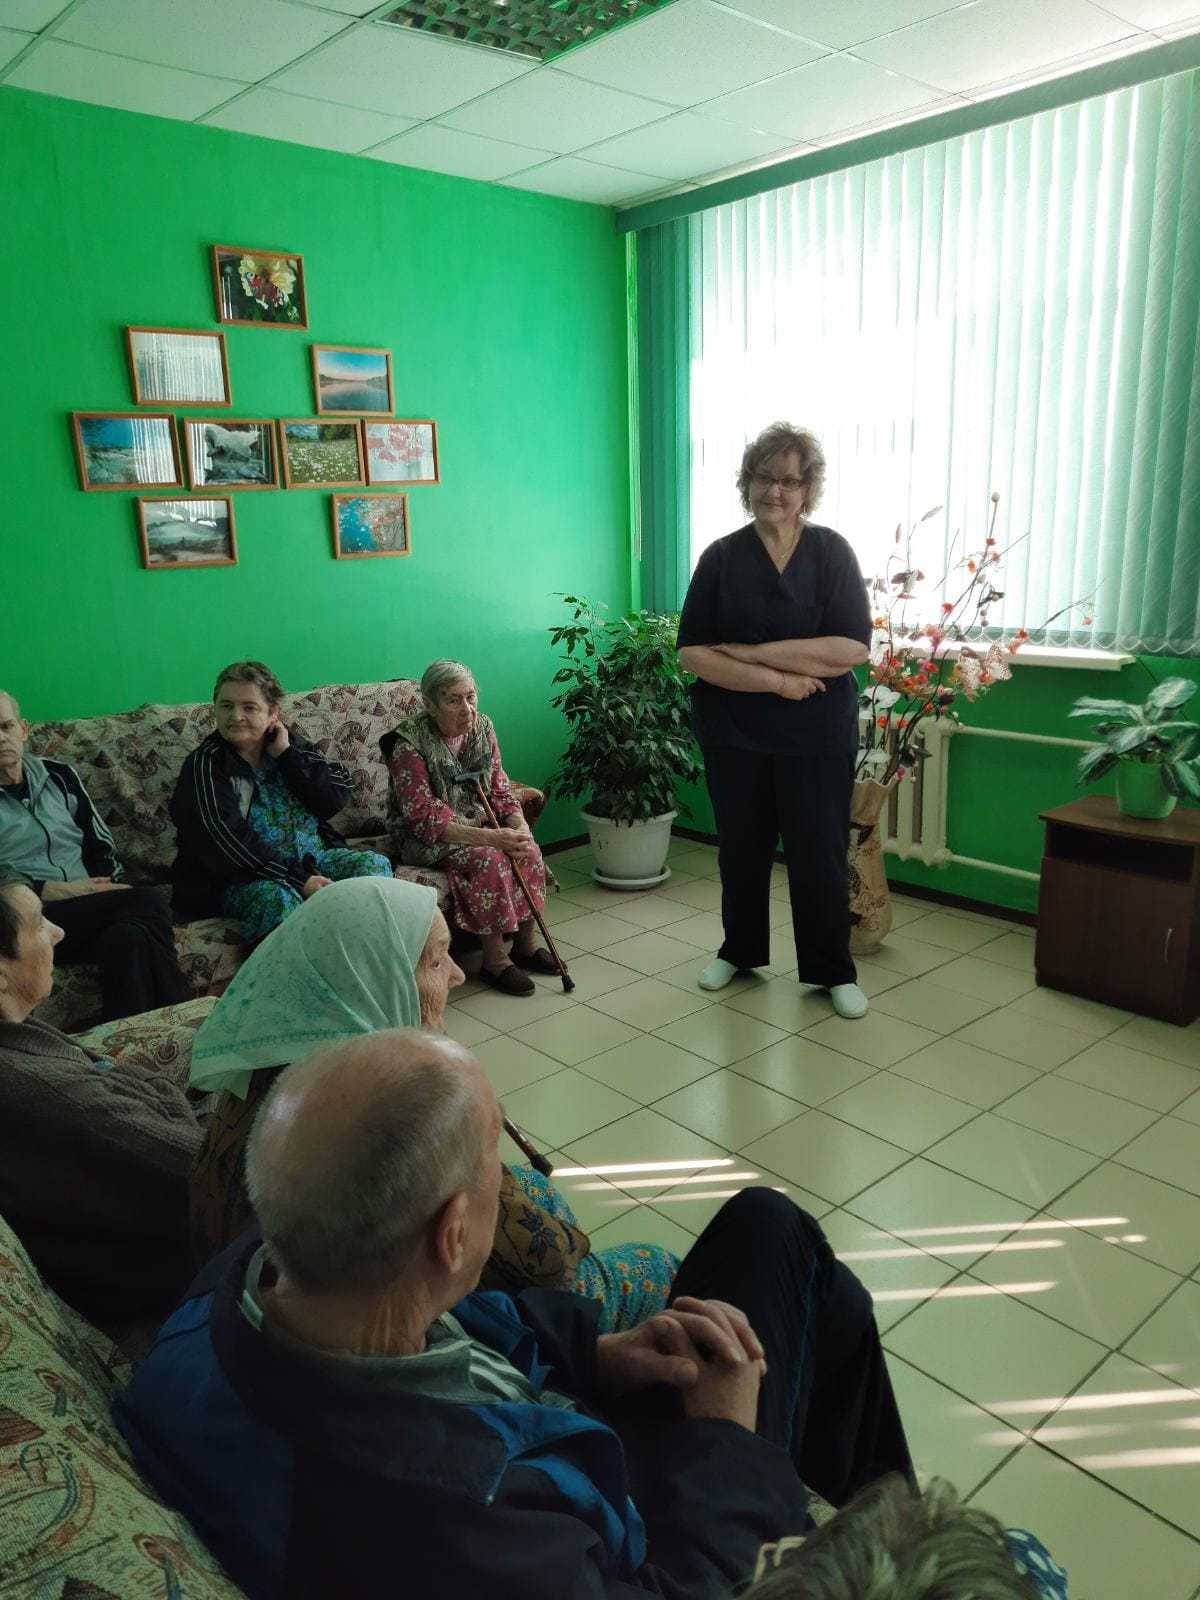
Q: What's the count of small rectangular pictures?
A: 9